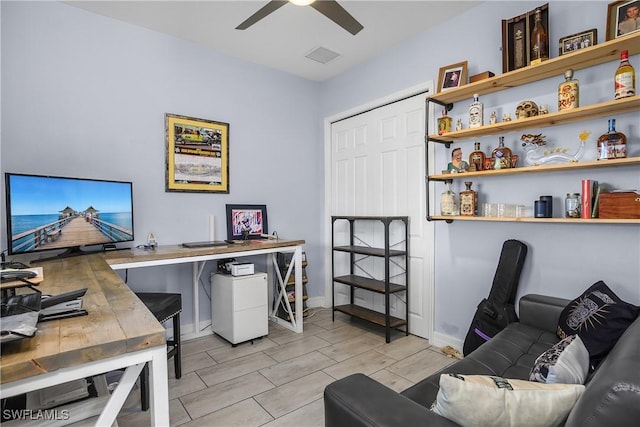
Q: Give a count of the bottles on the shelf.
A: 10